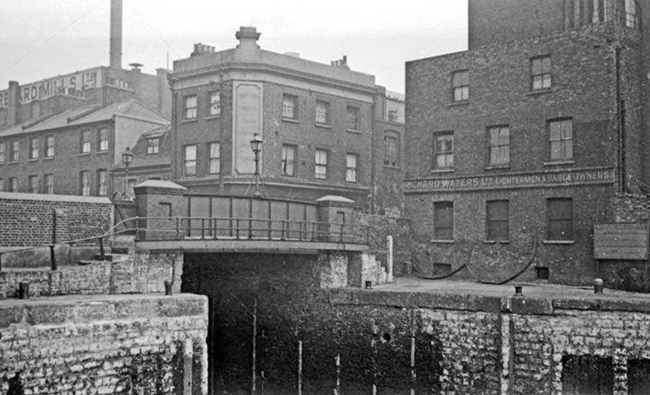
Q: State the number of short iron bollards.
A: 5